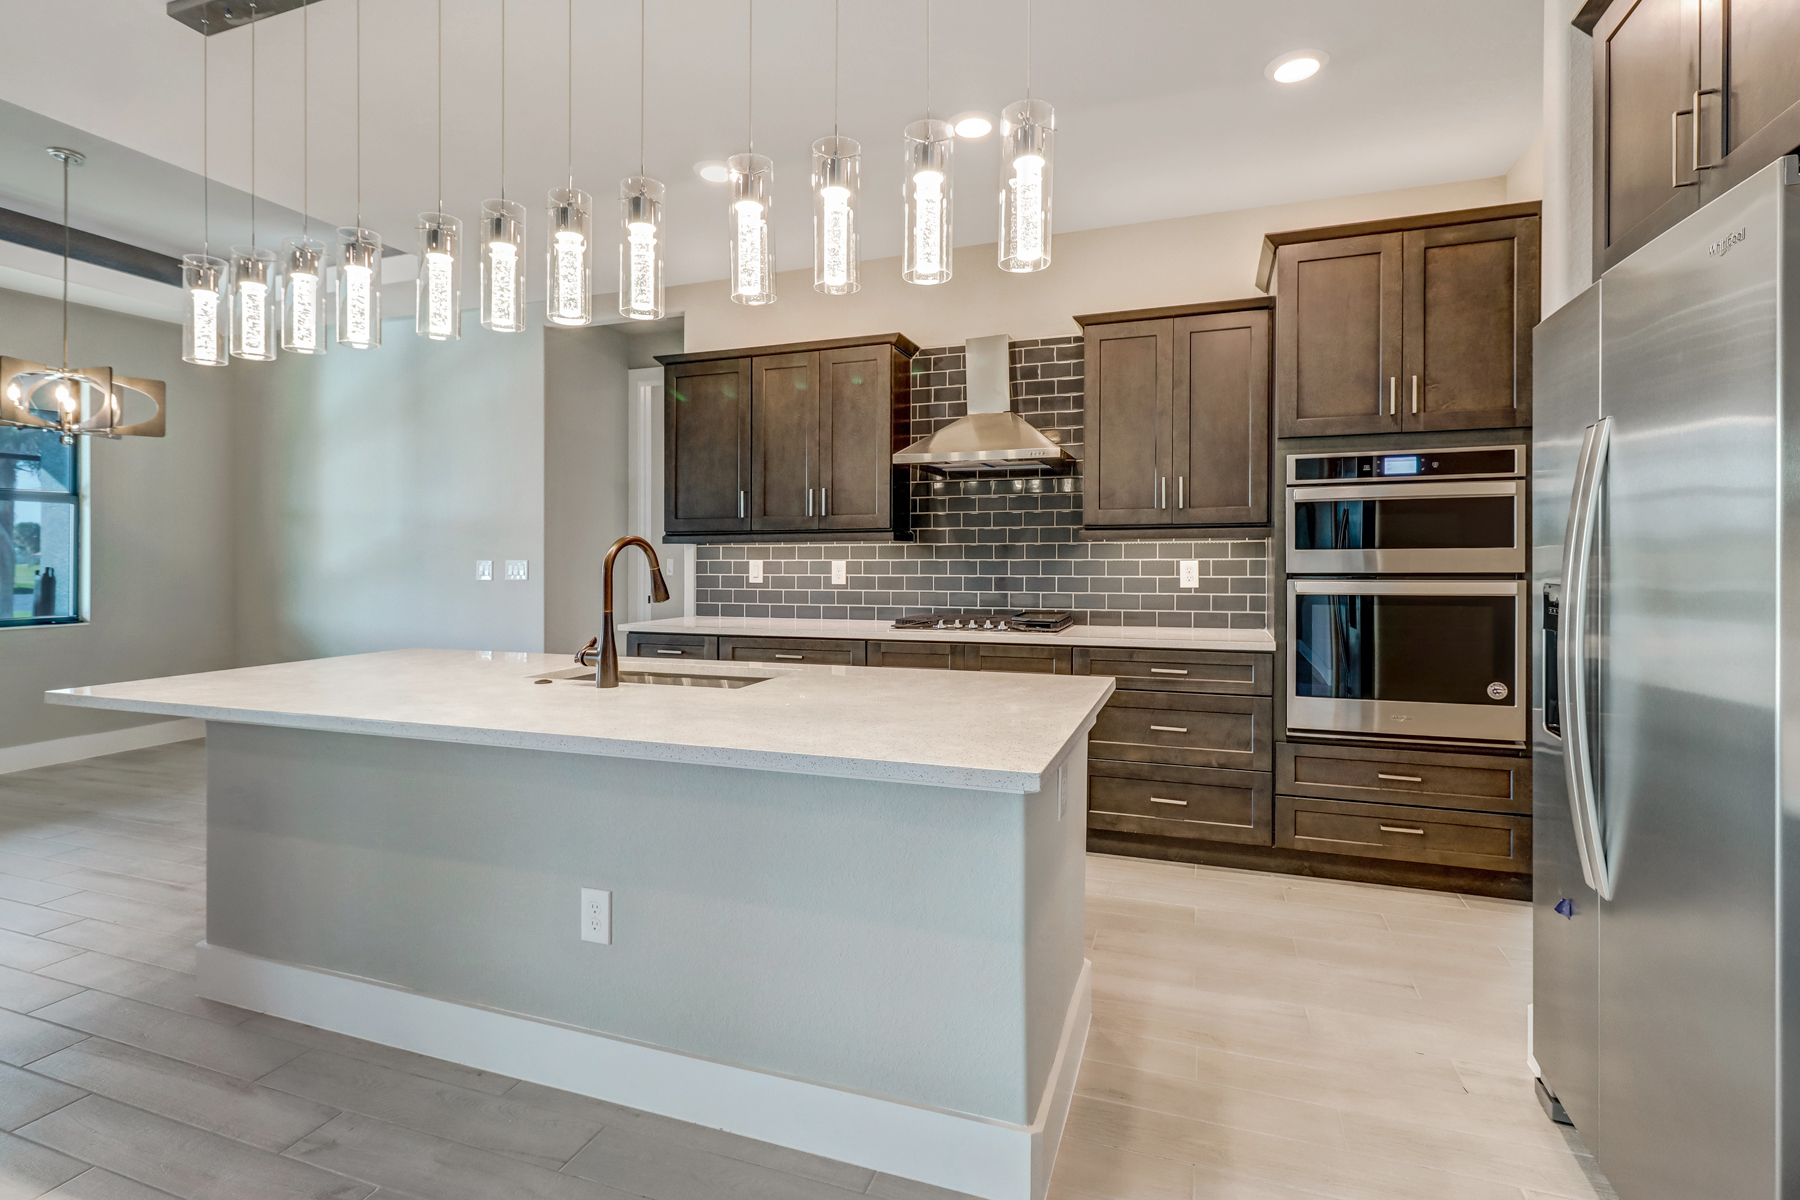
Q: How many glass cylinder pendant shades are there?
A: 12